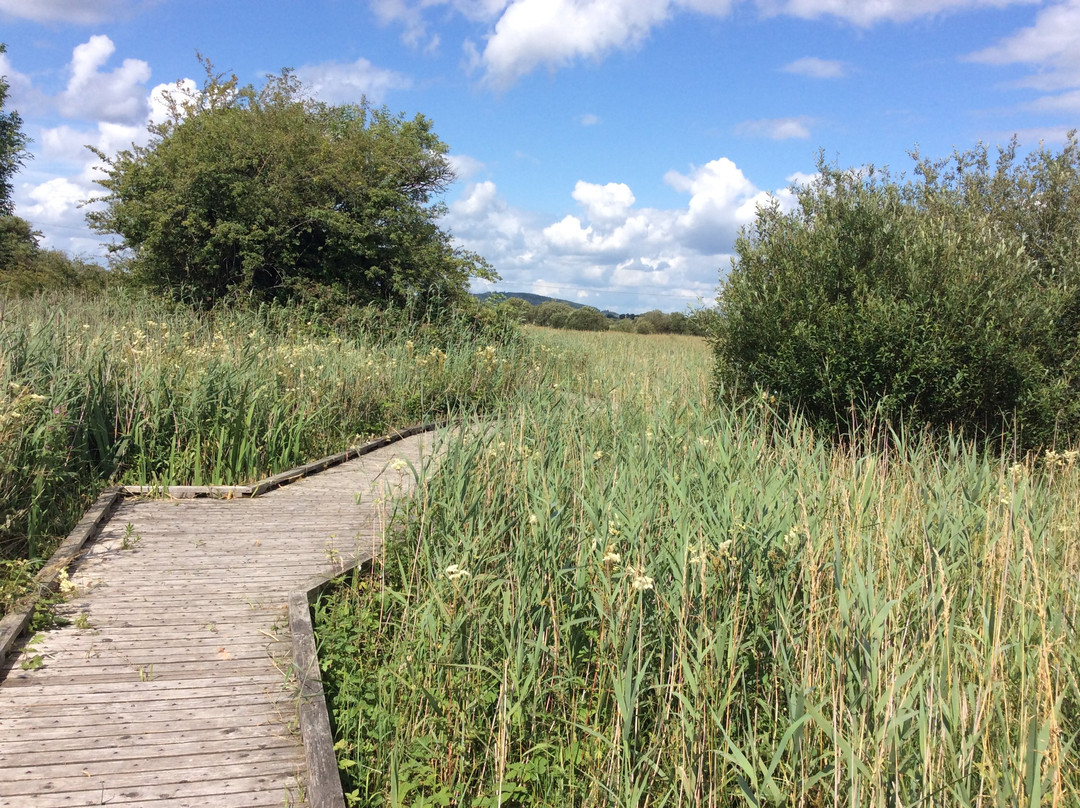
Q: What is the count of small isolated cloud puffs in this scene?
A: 3